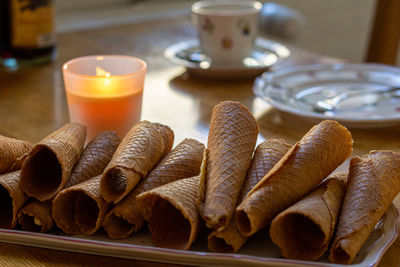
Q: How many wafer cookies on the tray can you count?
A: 13